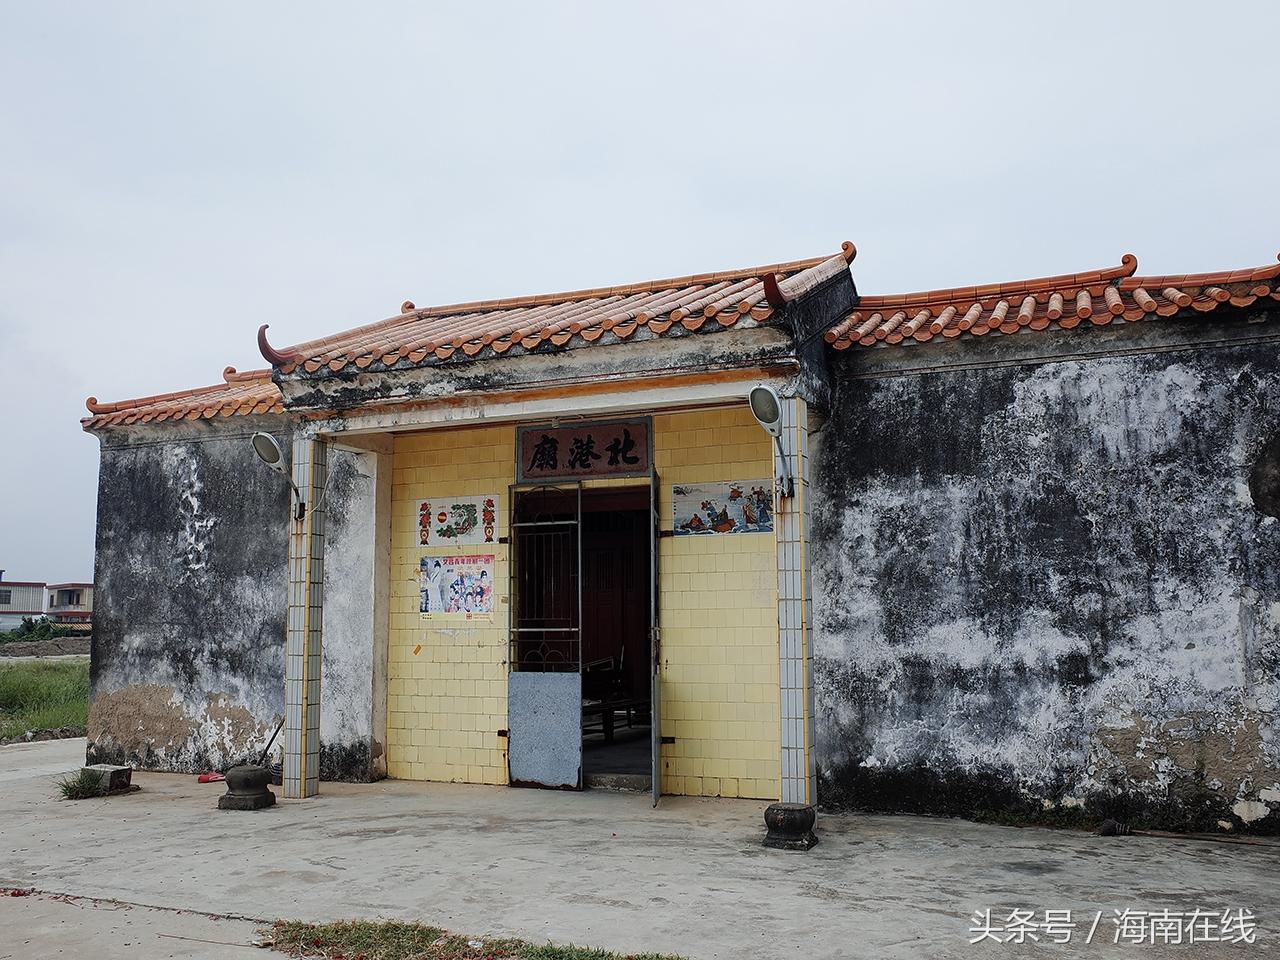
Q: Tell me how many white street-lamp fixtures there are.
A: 2